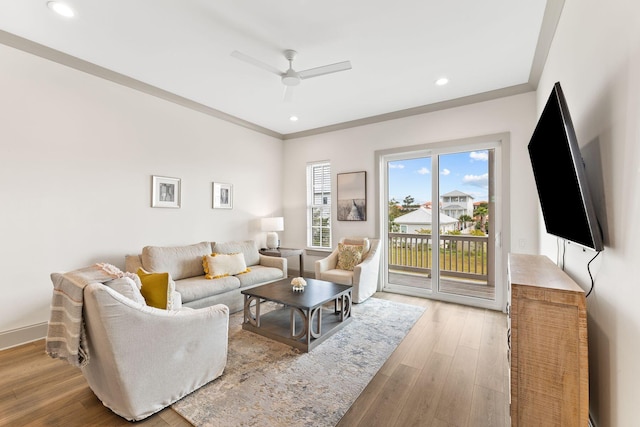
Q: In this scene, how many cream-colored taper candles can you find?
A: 0